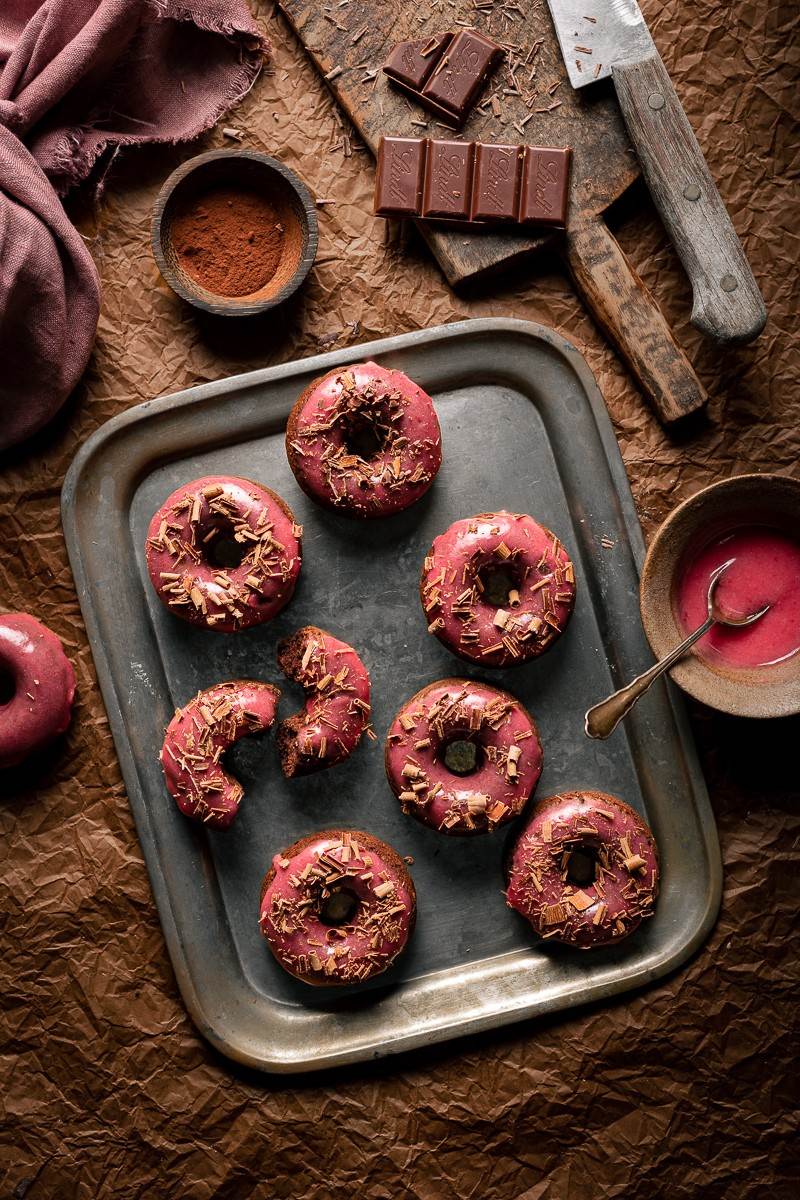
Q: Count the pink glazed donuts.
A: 8